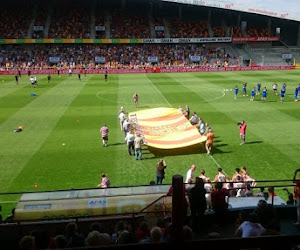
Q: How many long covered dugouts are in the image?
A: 1